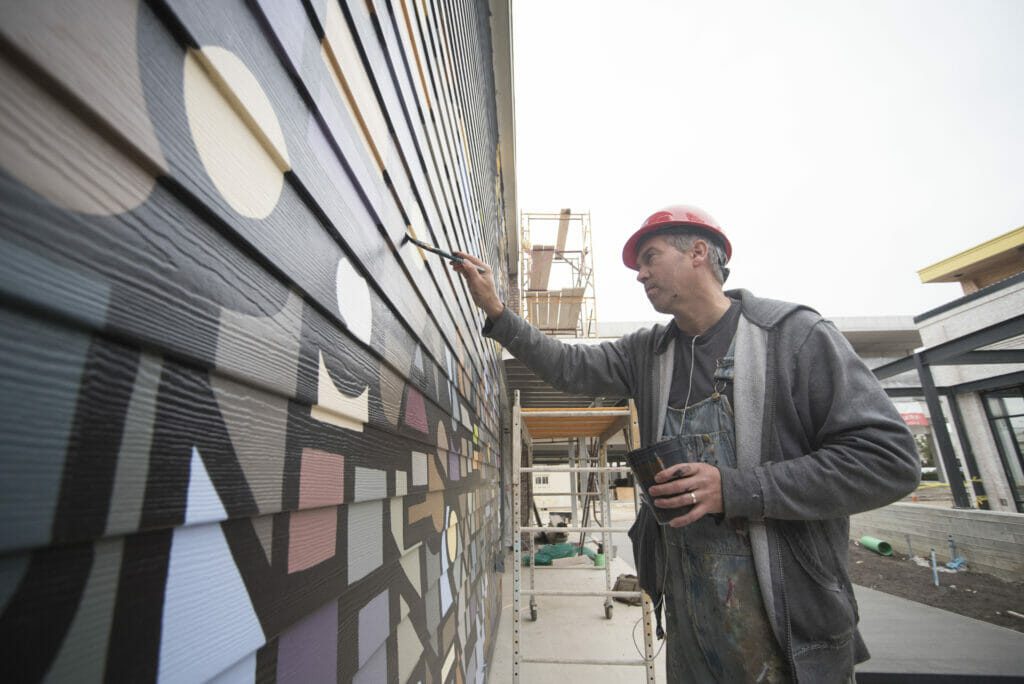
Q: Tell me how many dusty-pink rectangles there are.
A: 2